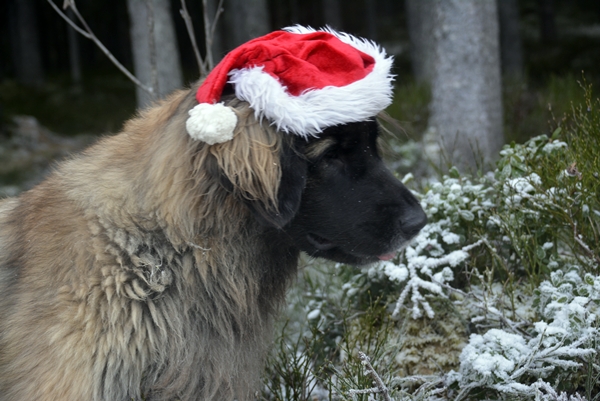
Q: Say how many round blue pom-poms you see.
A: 0